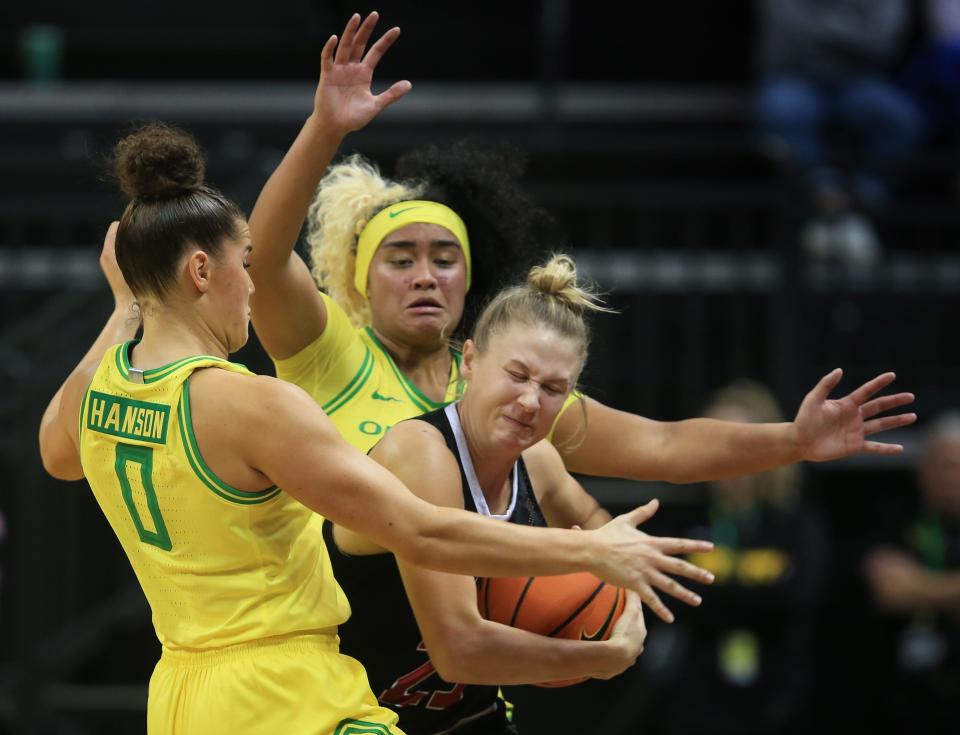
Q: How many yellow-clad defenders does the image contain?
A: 2